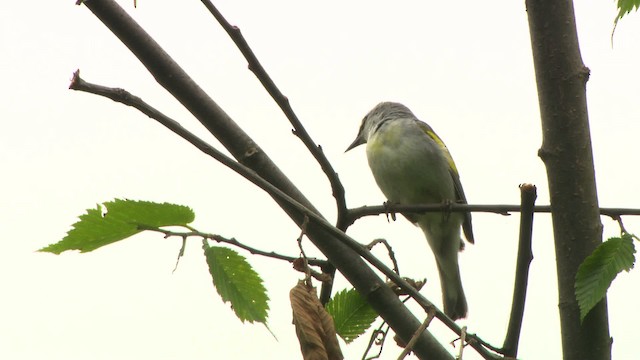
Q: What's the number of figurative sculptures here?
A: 0